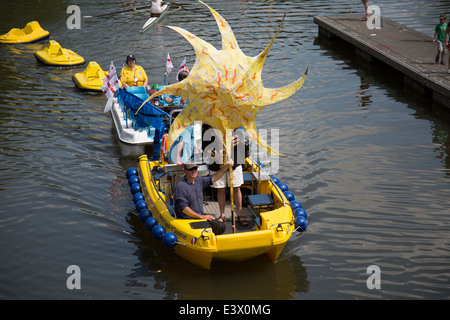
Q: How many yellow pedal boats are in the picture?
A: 3